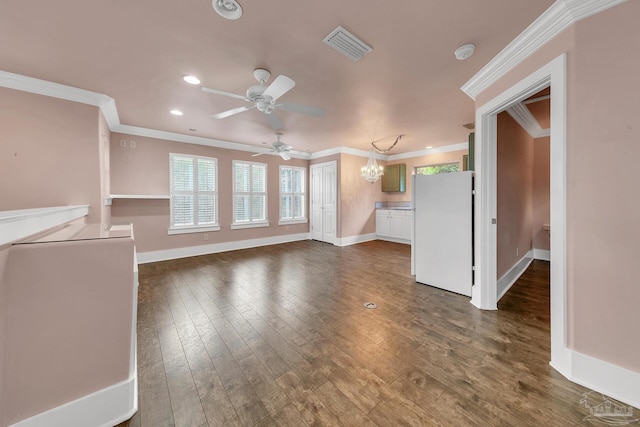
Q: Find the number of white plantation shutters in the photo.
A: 3